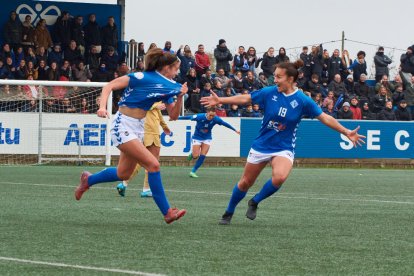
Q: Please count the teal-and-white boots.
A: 2